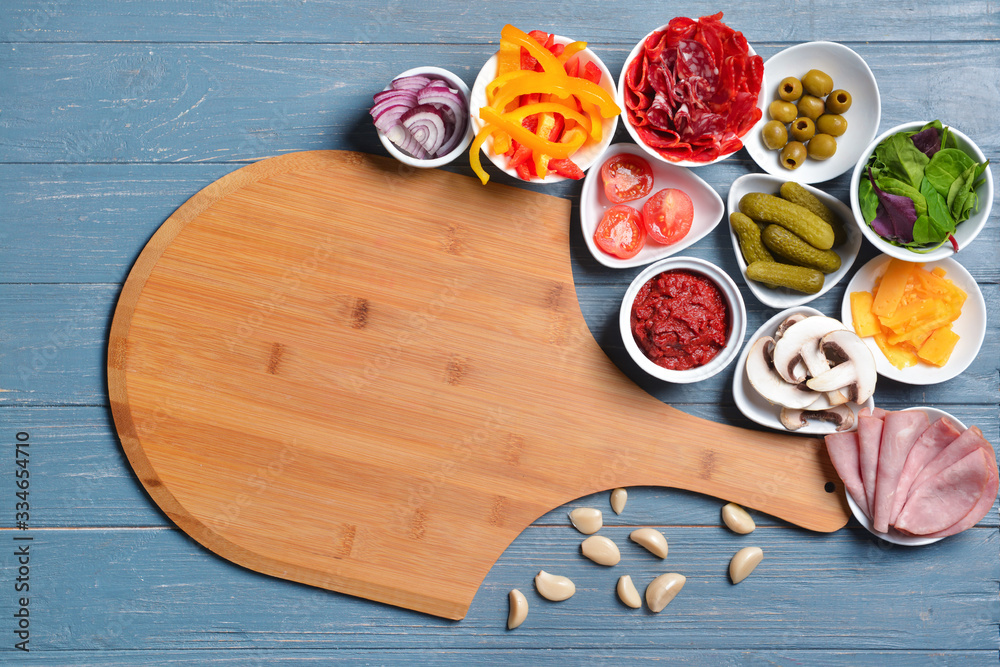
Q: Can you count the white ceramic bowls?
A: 11